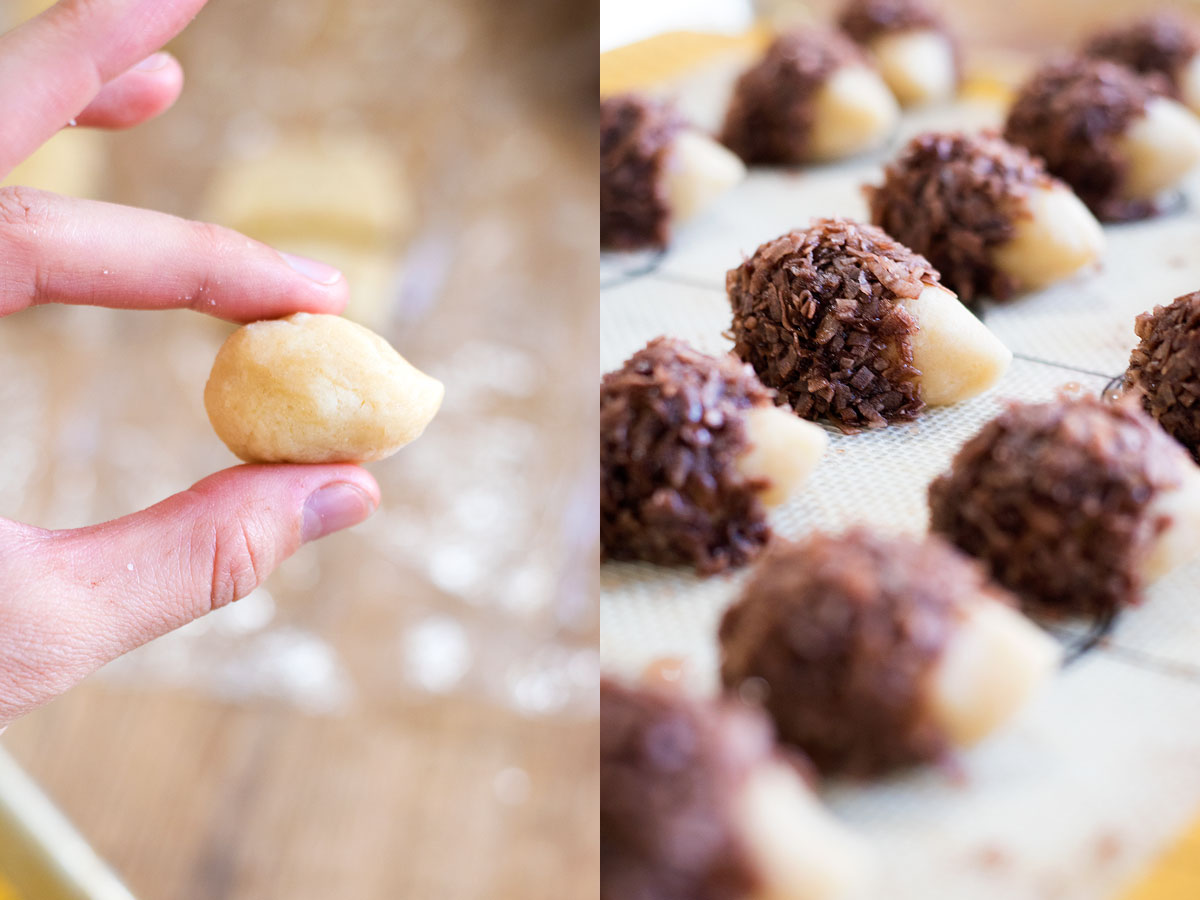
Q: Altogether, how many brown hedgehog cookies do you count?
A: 12